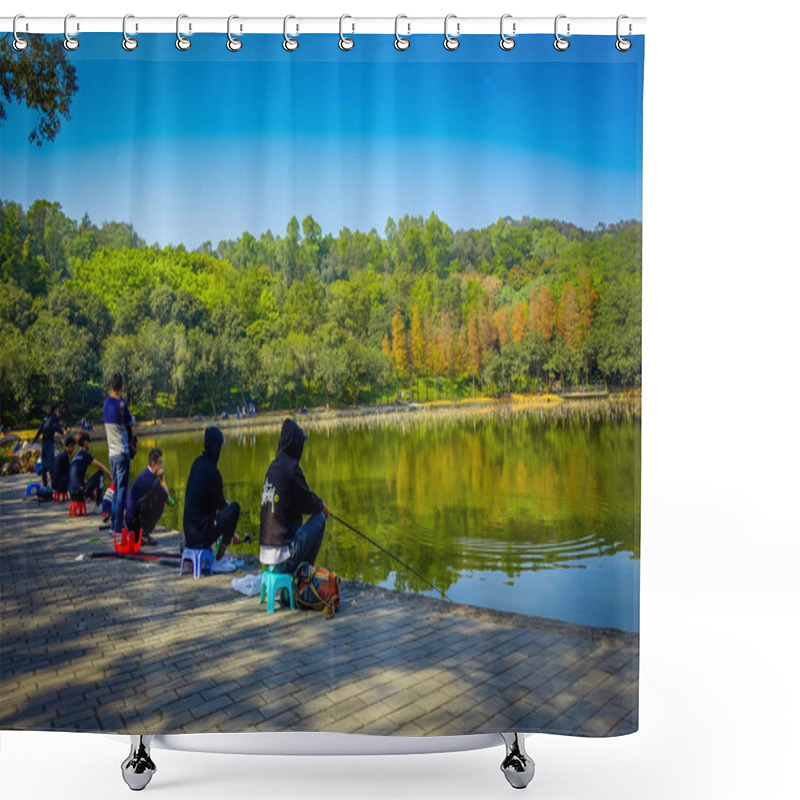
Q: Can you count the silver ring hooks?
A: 12